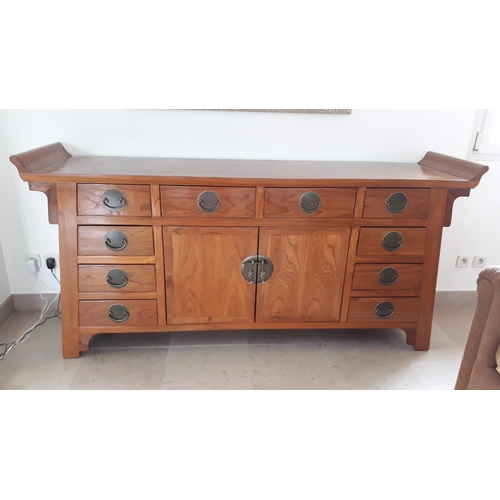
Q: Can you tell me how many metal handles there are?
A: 12